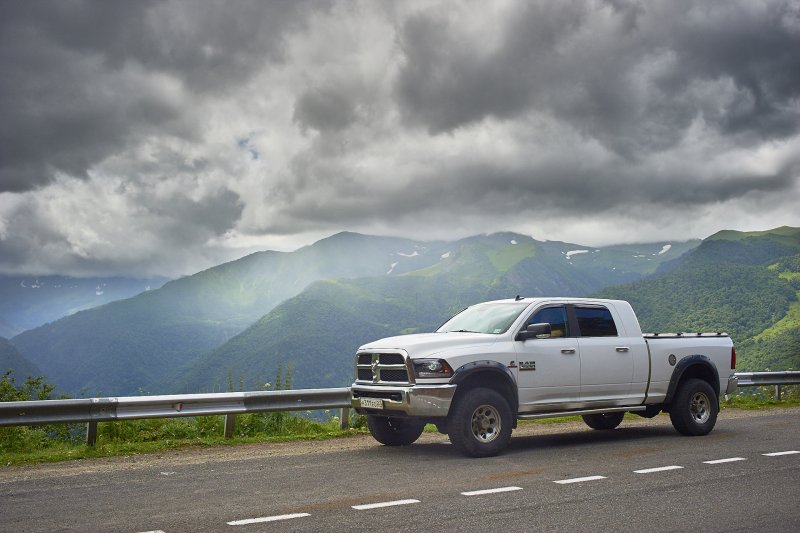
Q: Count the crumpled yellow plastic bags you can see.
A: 0